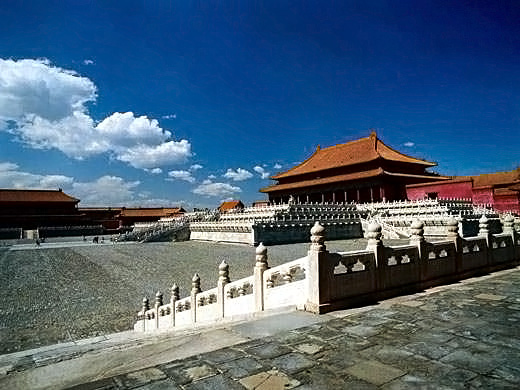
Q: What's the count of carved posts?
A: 12